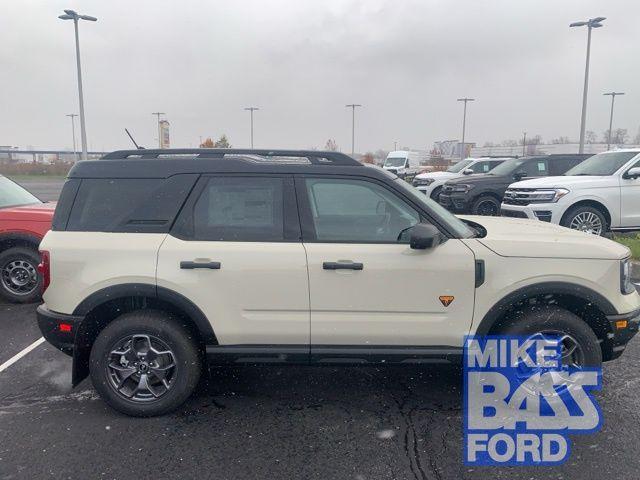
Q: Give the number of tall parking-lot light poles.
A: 8